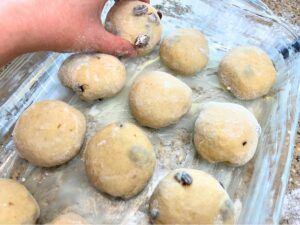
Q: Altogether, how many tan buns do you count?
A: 11